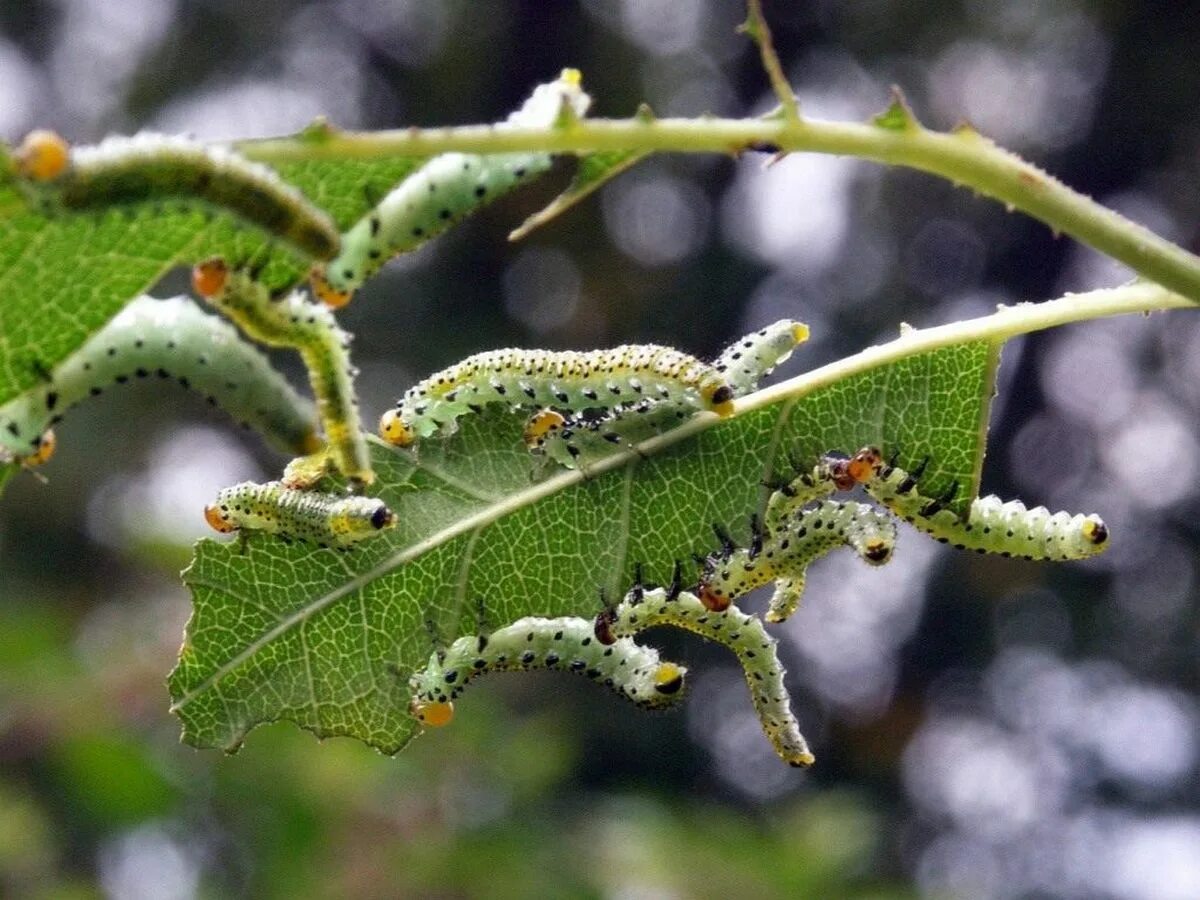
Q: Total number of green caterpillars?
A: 12